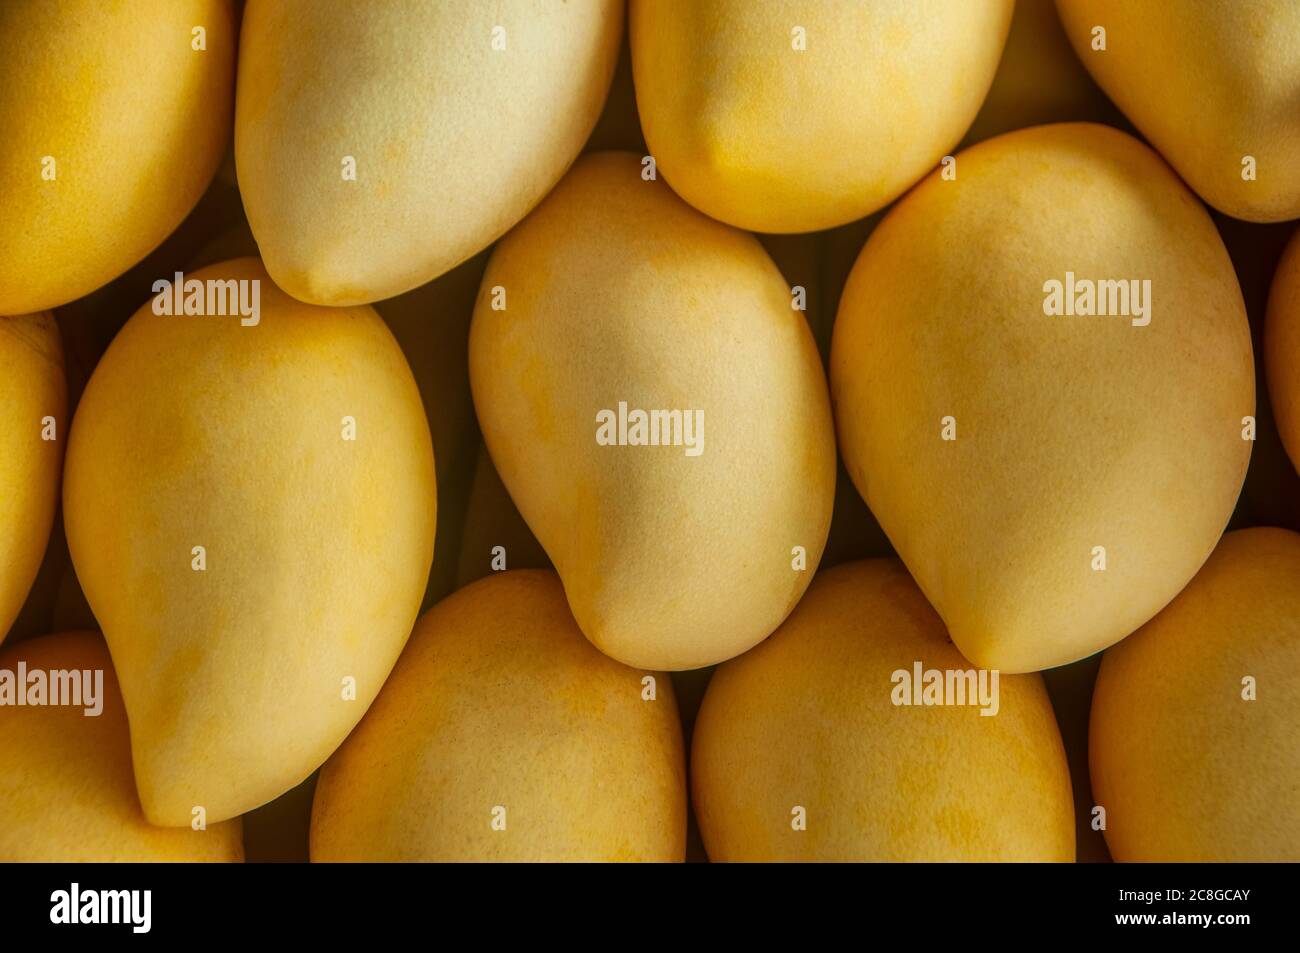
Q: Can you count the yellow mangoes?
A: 13